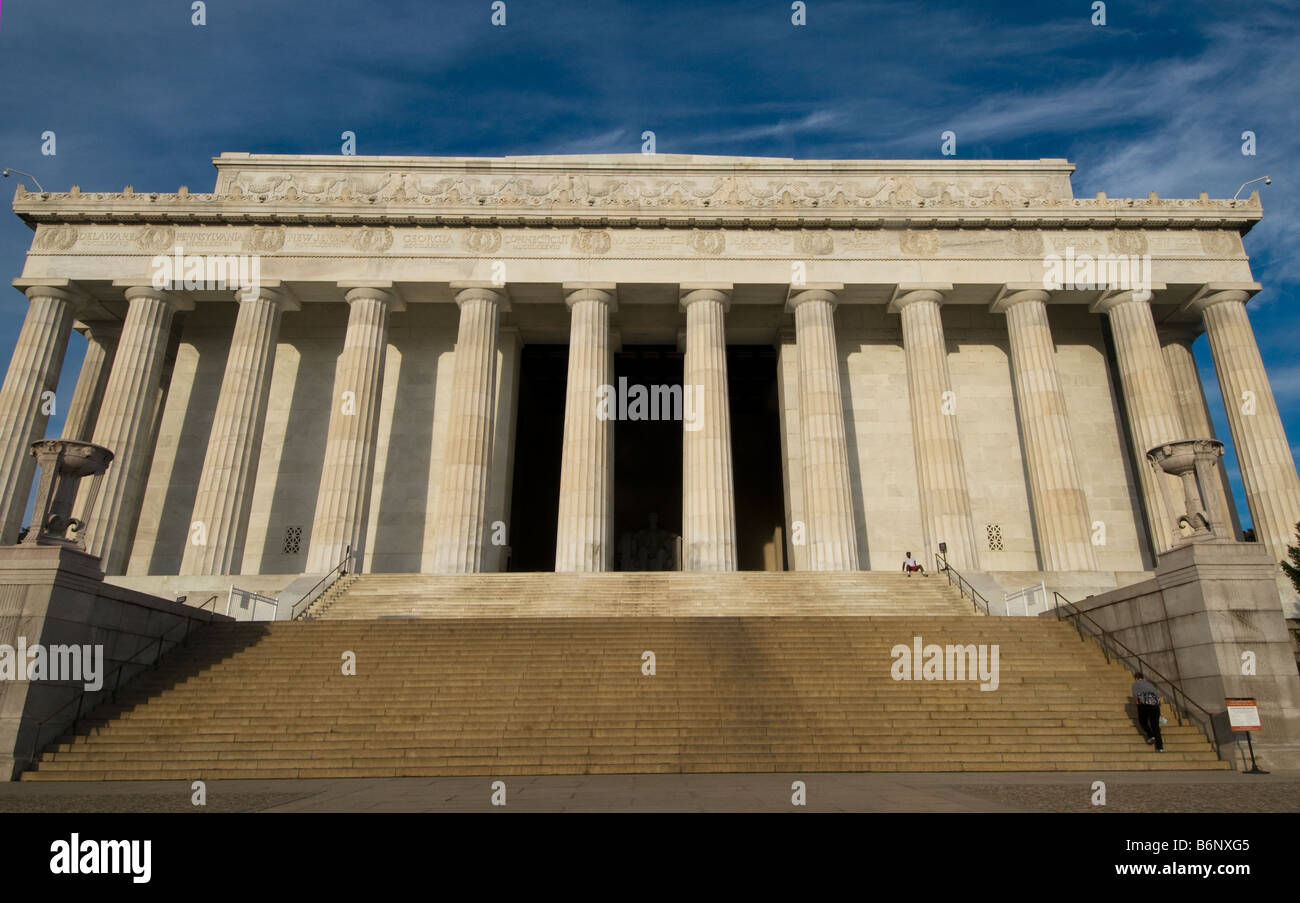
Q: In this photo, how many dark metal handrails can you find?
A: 4